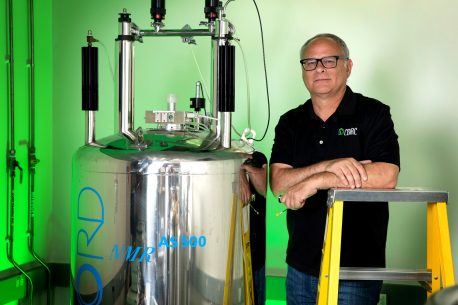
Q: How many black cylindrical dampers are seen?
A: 2